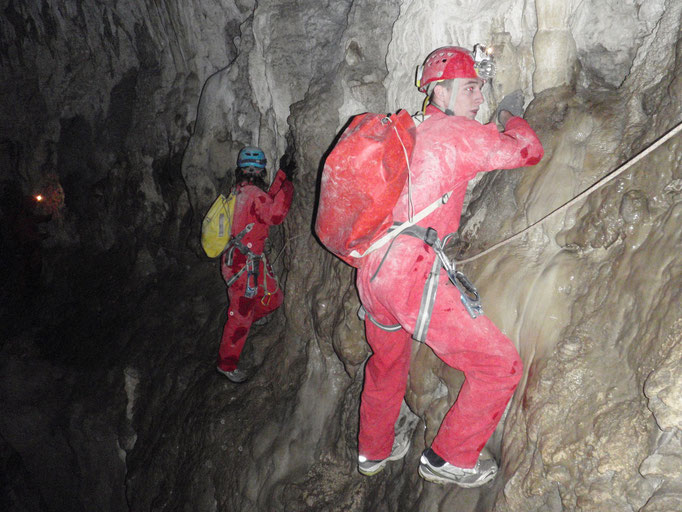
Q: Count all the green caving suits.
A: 0